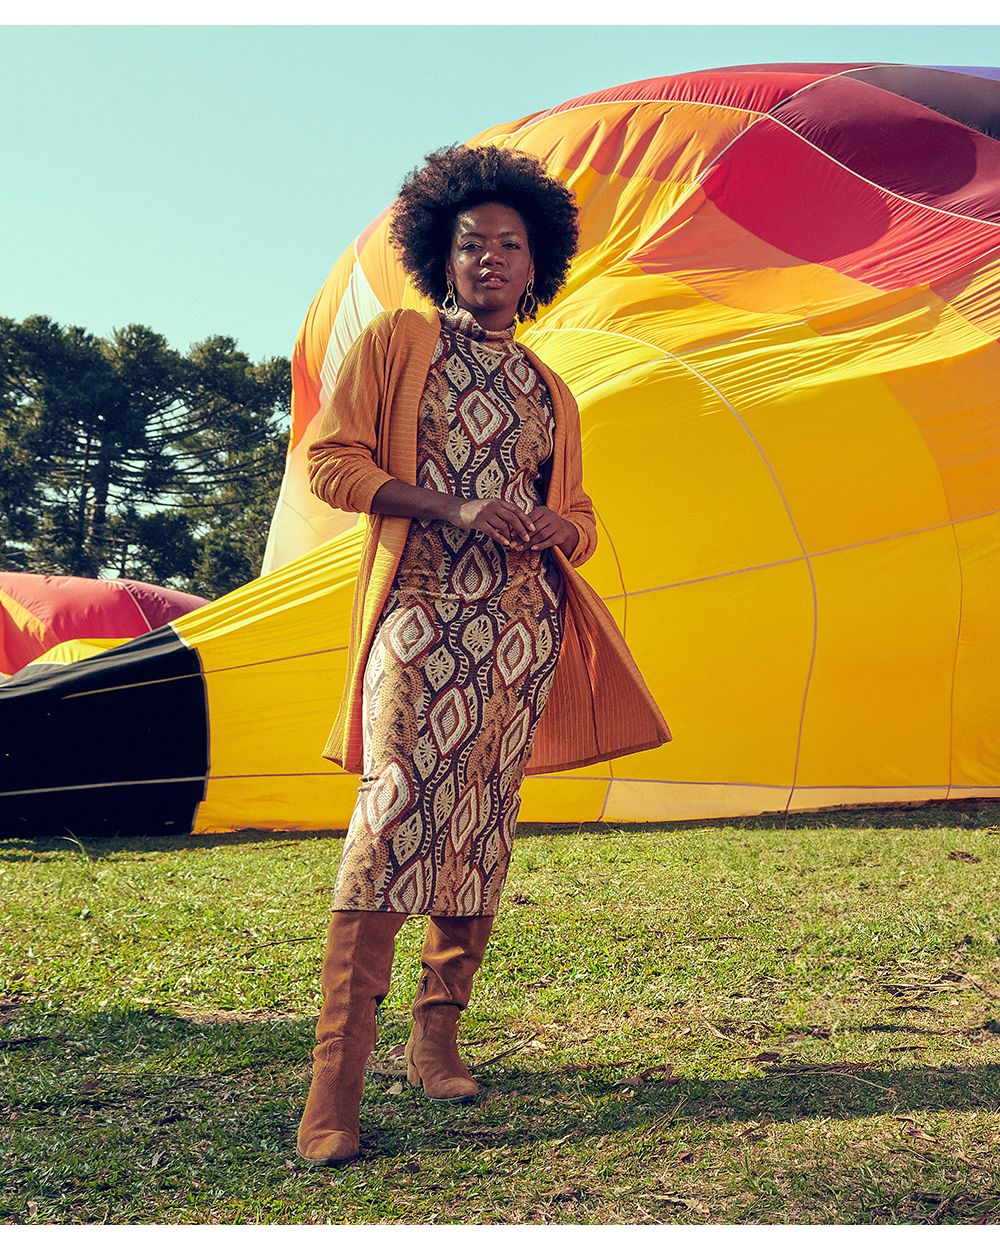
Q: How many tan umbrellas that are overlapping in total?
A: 0